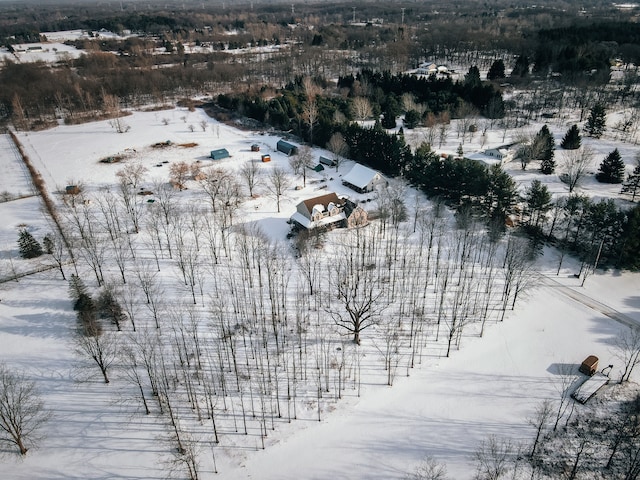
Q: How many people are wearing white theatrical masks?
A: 0